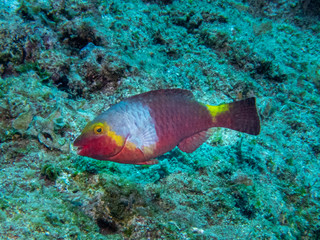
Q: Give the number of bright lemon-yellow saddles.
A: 1